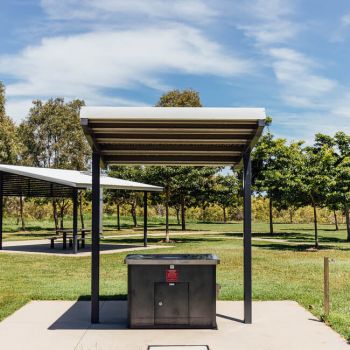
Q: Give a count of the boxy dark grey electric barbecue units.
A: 1